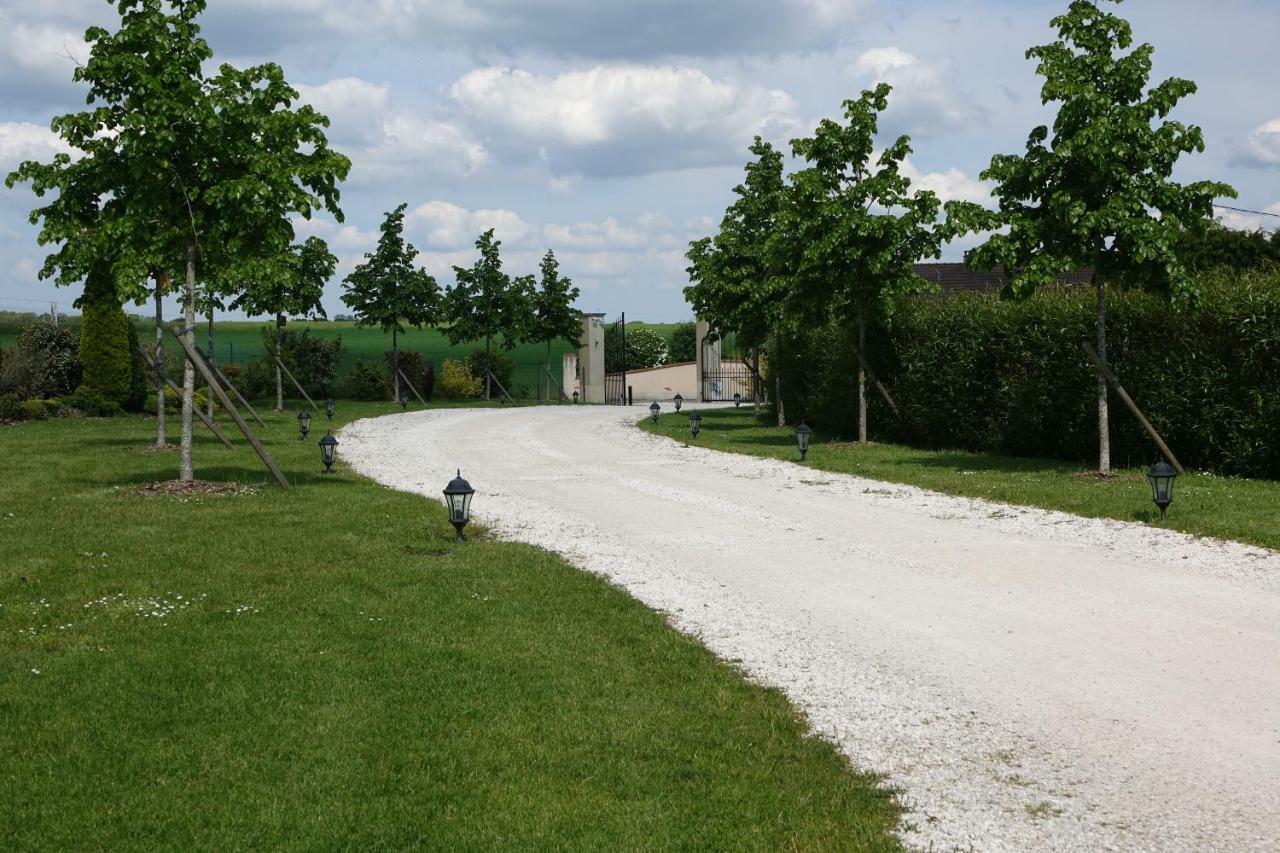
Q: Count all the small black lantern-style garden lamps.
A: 13